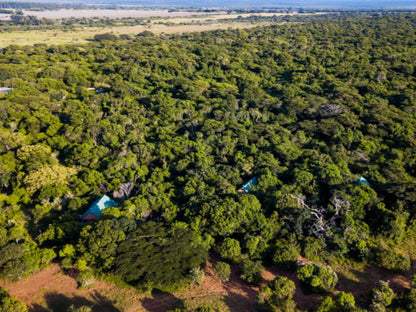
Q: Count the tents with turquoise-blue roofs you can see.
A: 3